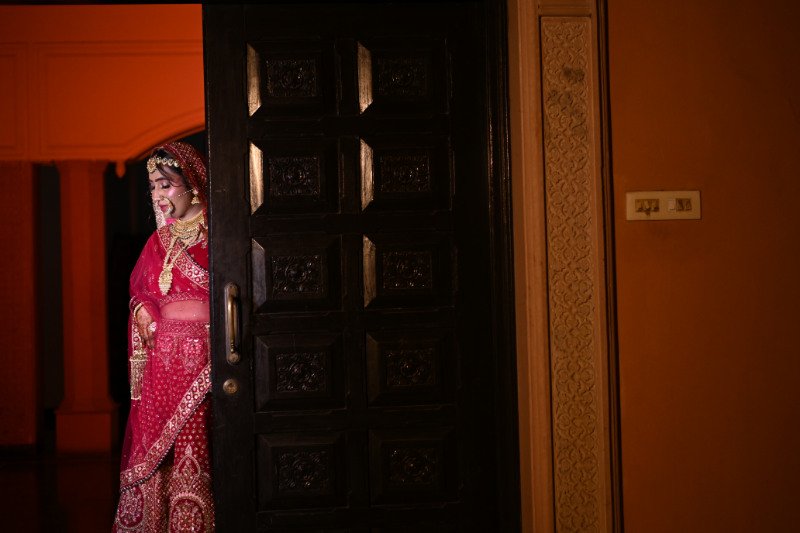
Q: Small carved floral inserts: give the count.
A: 10